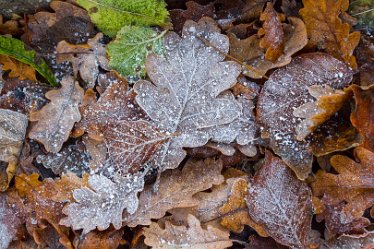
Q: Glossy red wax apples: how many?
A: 0